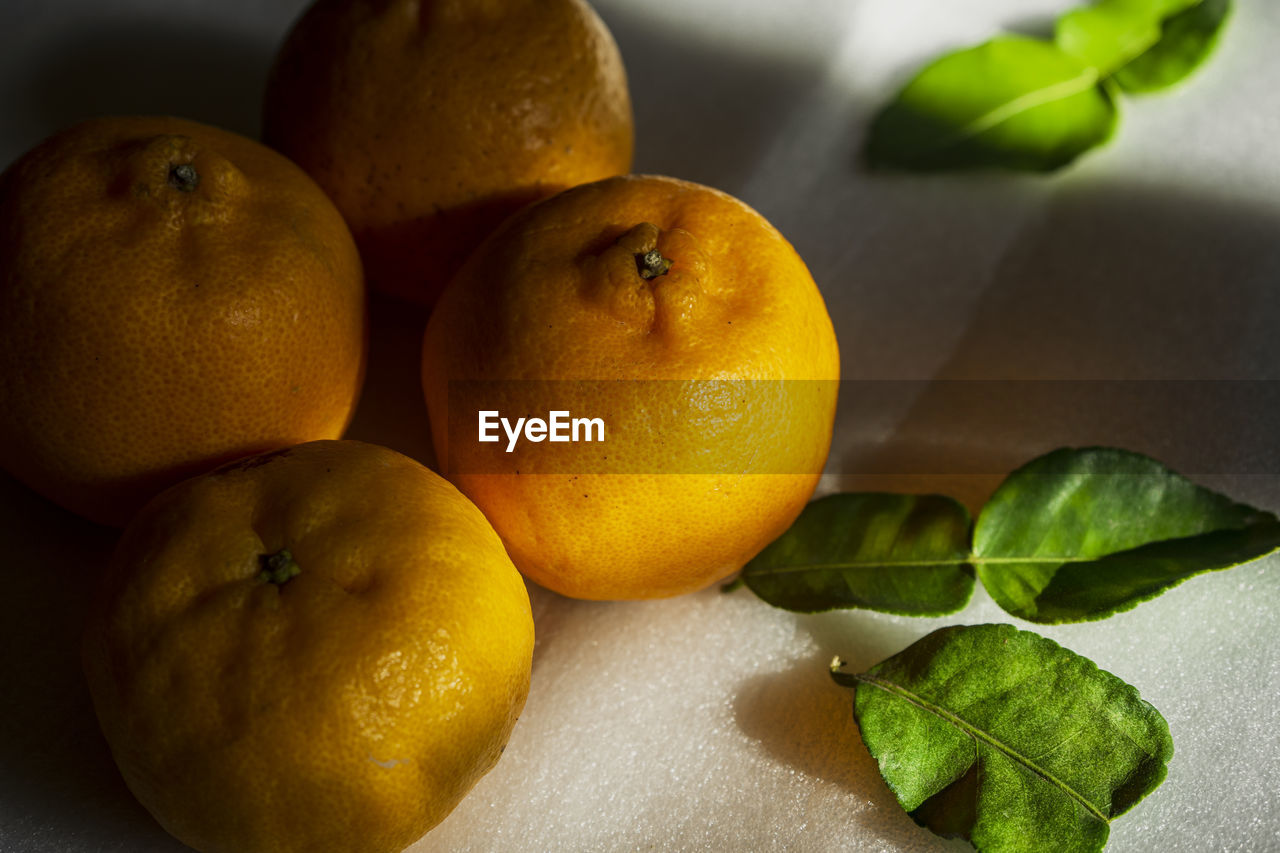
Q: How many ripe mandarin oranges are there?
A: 4